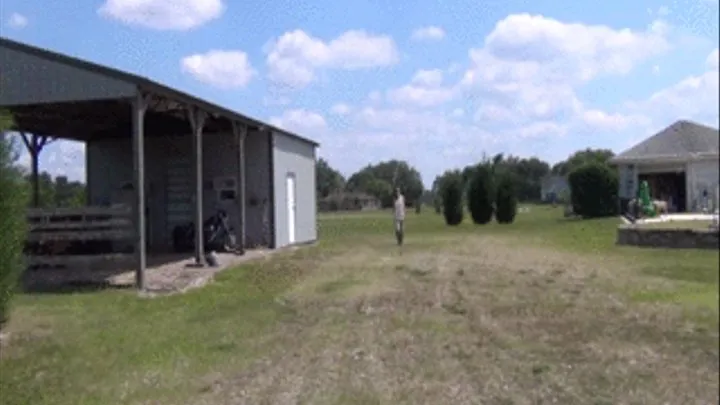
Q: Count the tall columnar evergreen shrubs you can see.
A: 3